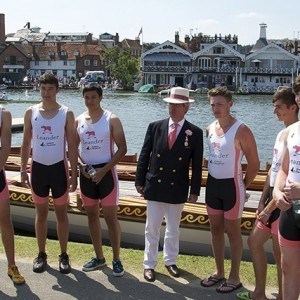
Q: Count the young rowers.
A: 6